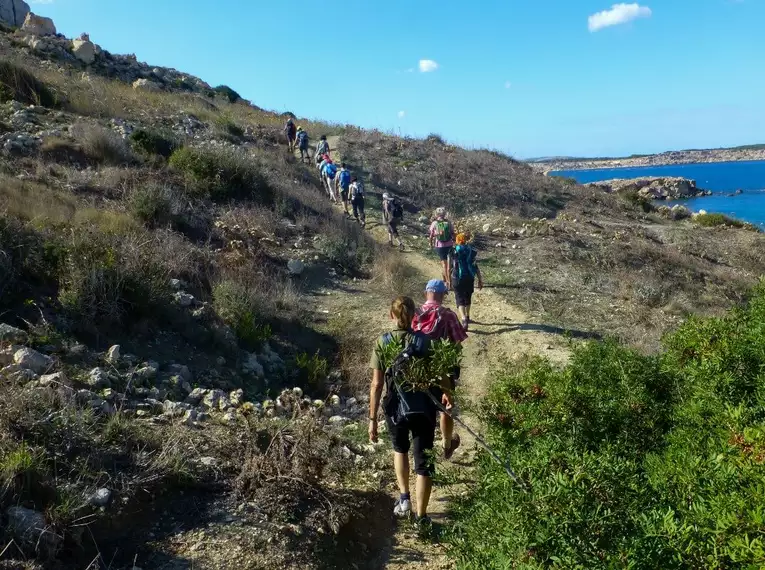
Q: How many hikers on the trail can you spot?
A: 12